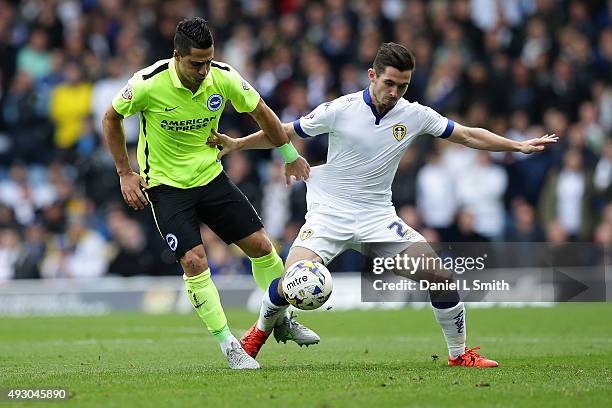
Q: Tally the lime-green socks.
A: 2